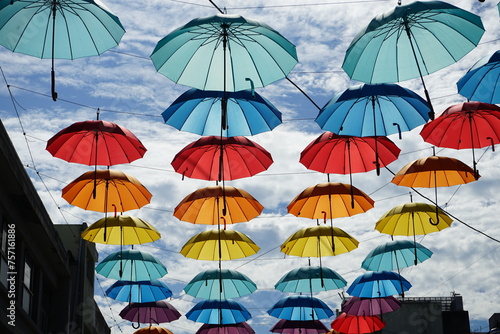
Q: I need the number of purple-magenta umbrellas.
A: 4